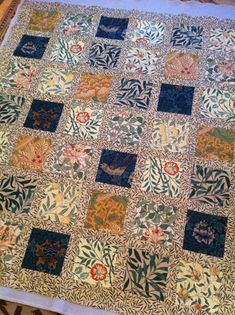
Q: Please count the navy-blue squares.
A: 7